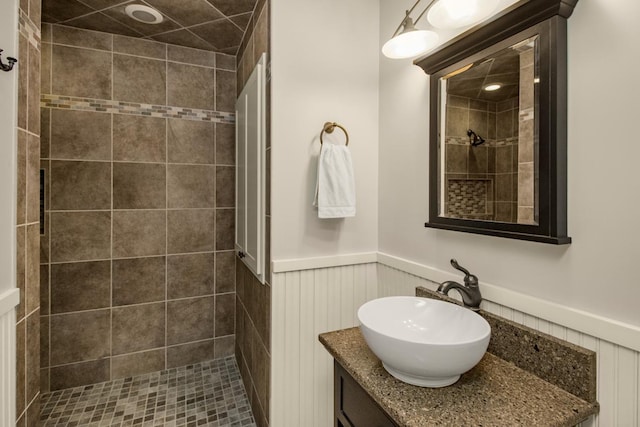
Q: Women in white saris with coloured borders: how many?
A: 0